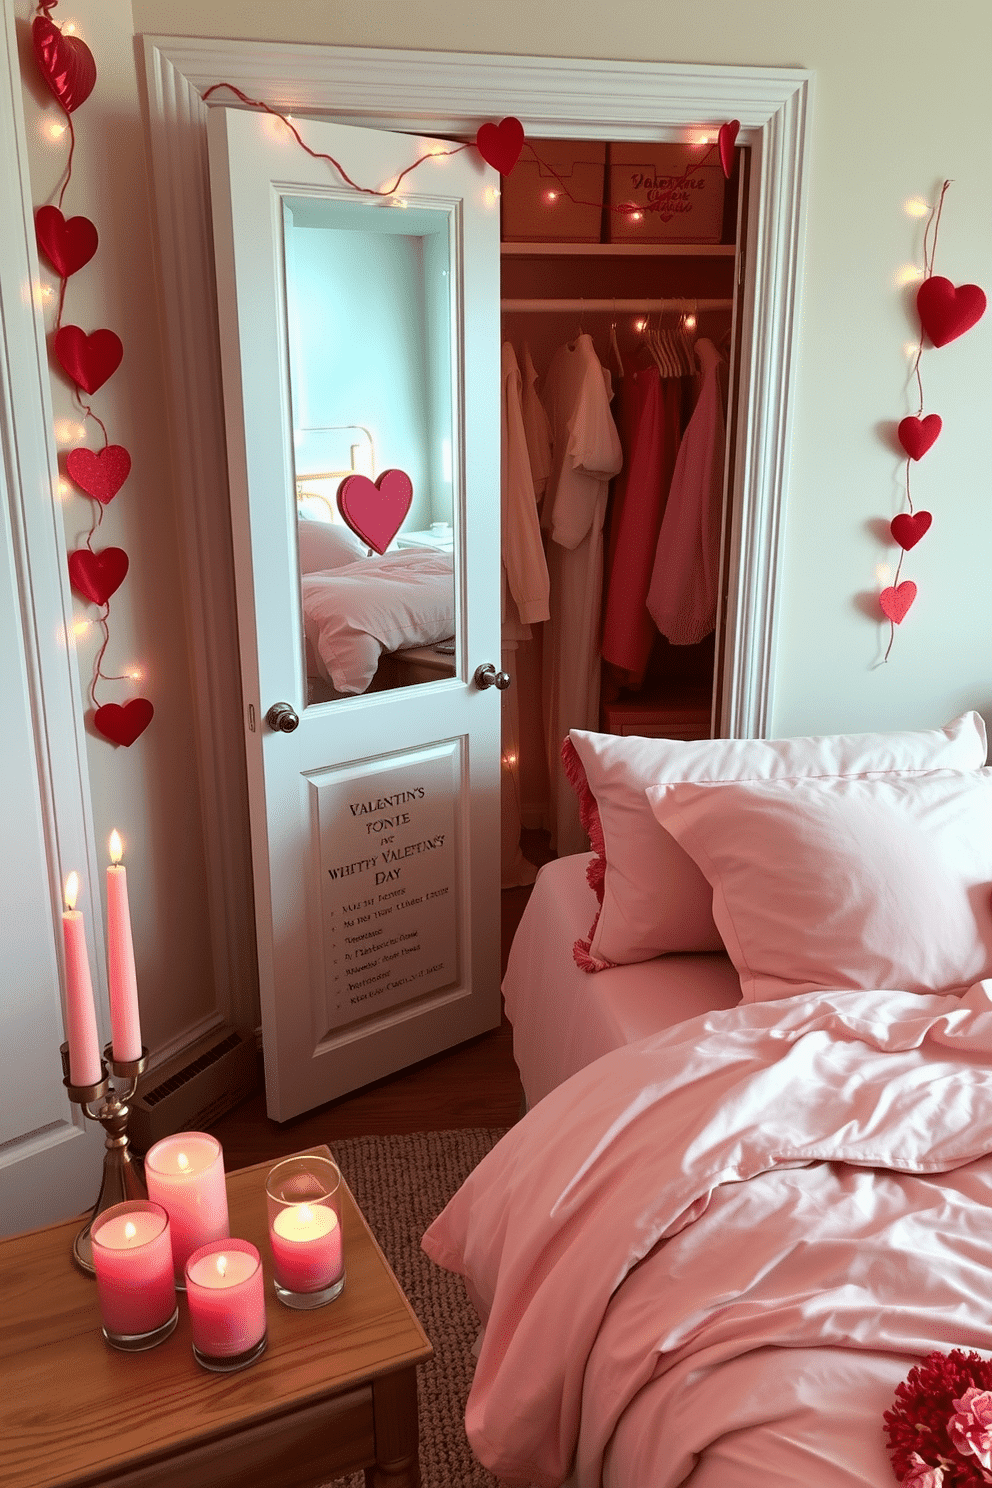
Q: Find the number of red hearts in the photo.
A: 13